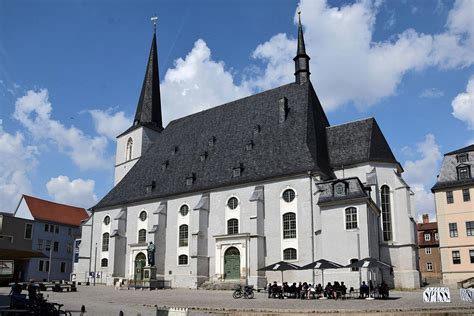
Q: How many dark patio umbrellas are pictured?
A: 3